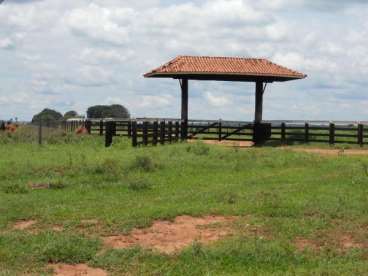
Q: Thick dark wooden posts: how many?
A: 2